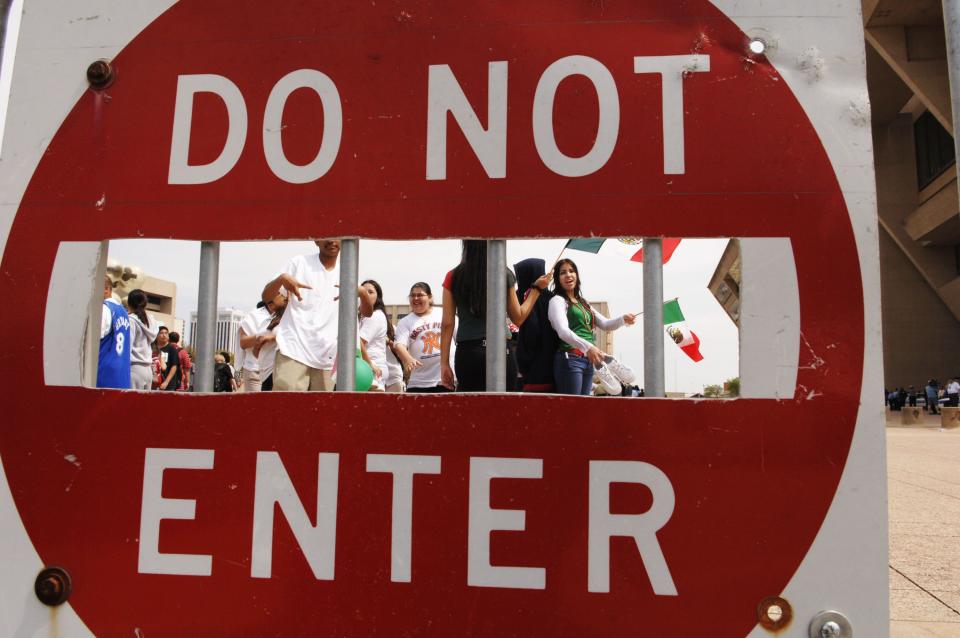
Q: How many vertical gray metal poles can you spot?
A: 4